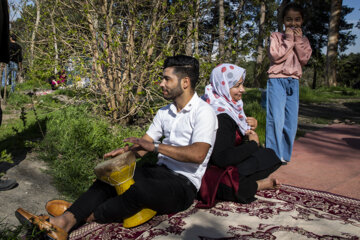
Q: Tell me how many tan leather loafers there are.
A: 2